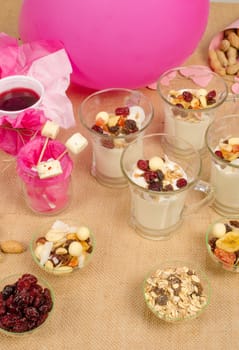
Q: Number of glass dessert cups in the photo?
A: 4